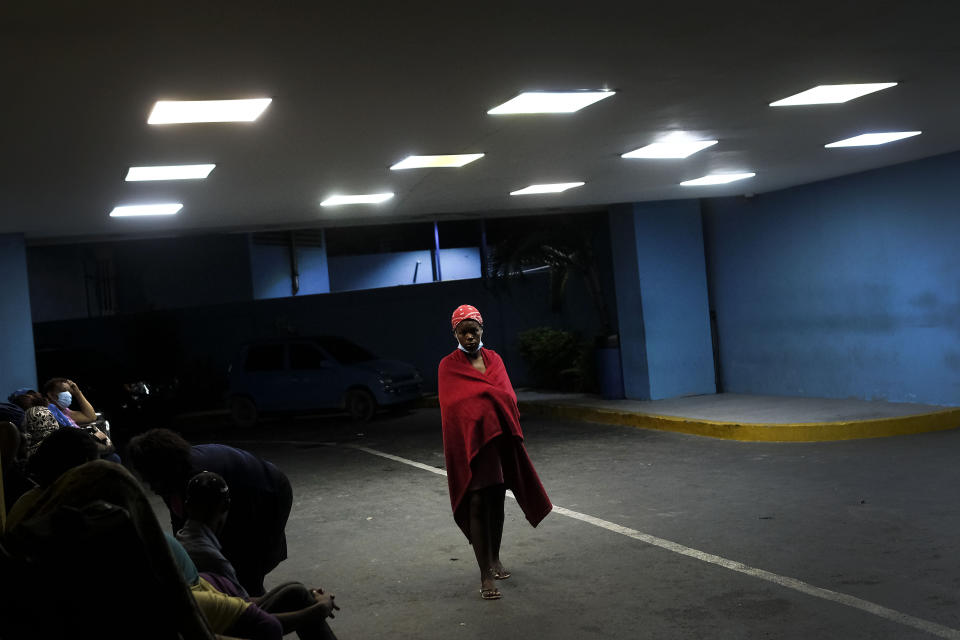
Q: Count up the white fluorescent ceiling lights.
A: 11